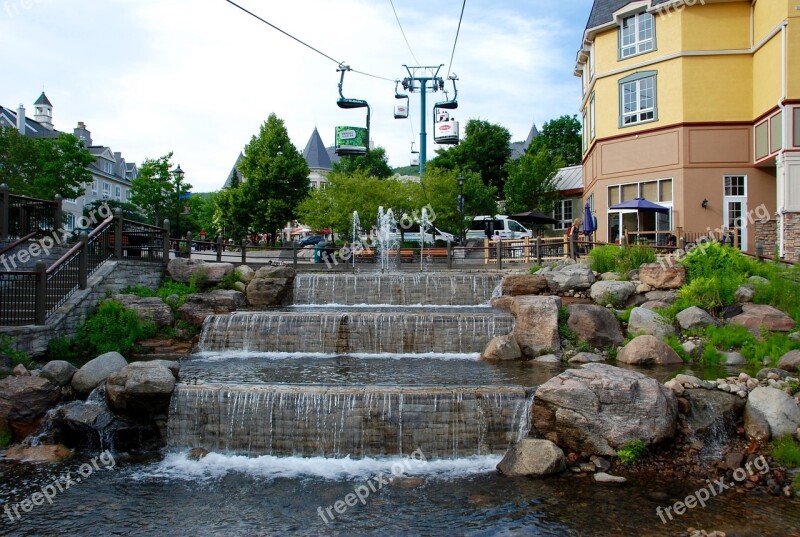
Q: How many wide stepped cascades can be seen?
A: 3